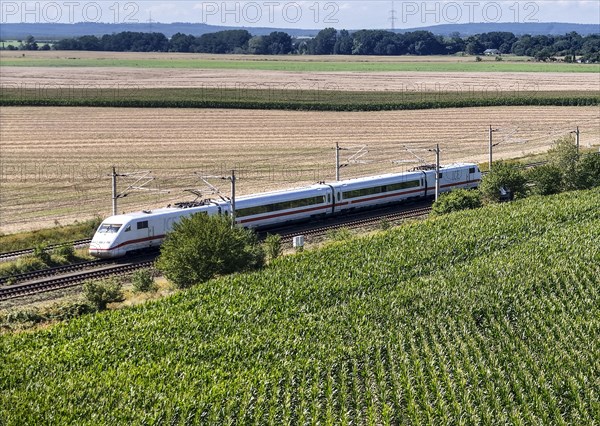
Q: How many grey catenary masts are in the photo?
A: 6